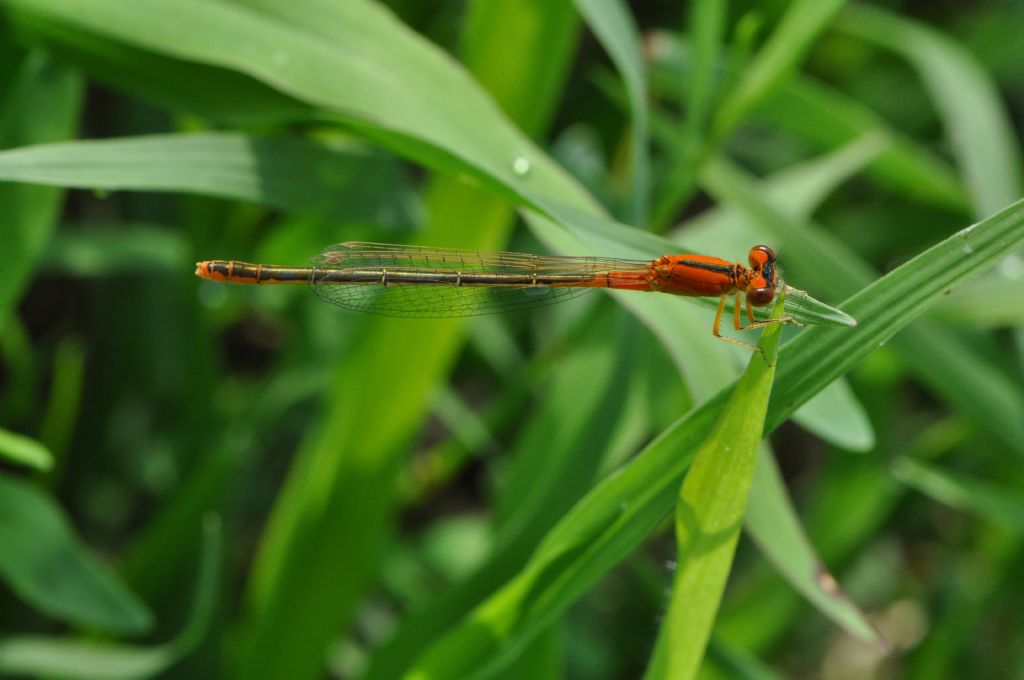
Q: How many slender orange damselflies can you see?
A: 1